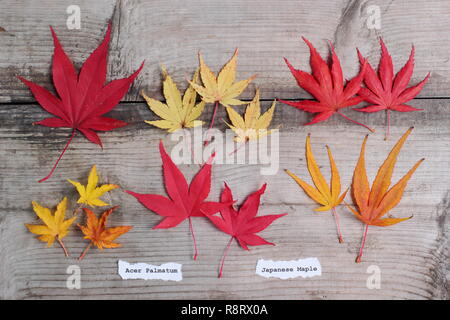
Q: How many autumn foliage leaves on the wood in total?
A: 13